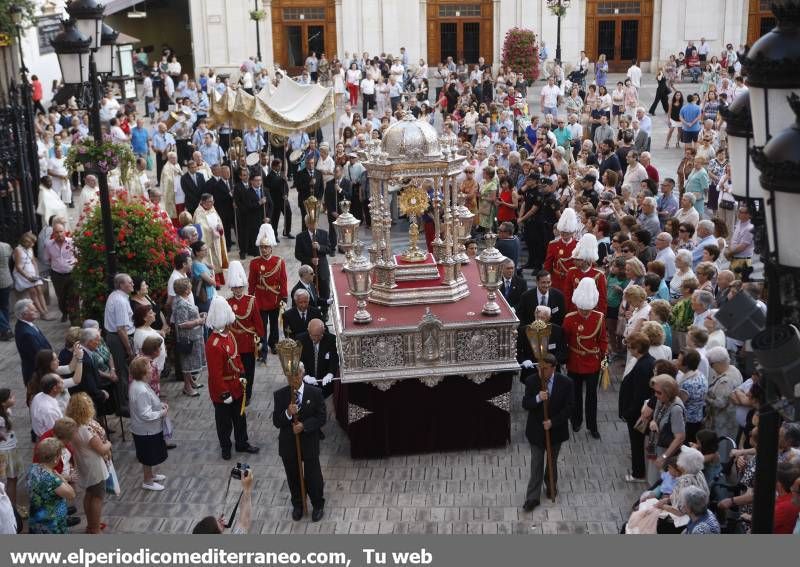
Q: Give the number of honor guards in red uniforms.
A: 6